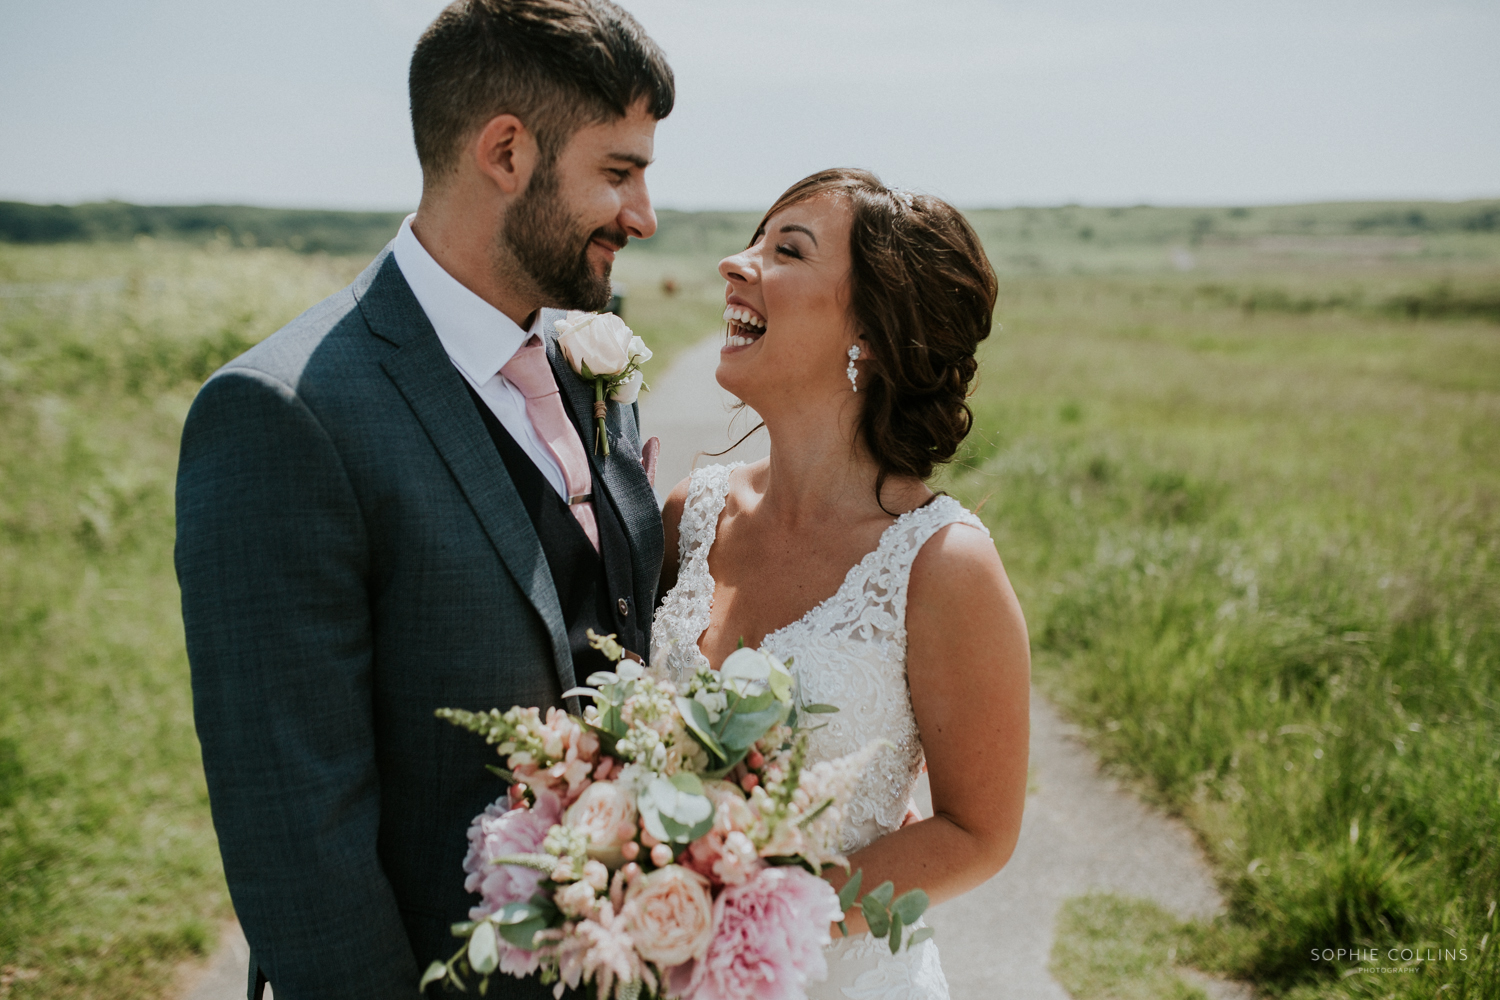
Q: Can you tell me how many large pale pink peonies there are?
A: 2